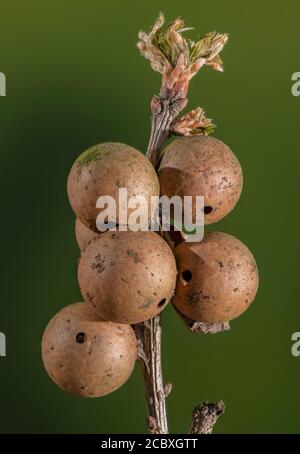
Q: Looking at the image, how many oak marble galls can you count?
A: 6